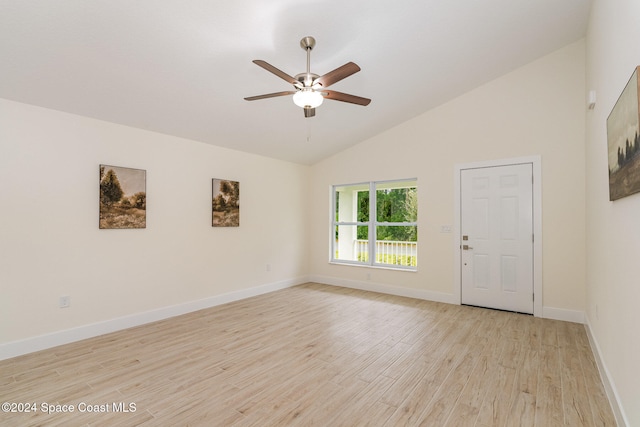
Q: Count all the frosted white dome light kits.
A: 1